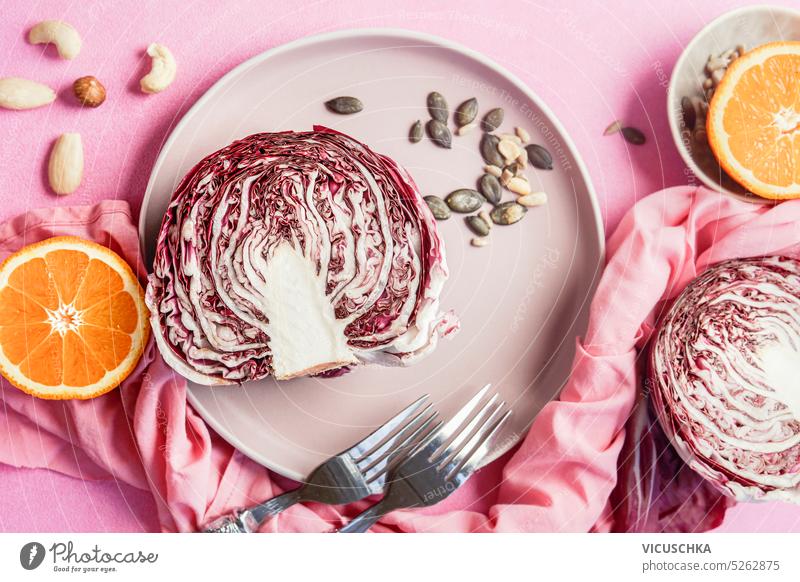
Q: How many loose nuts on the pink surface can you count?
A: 5